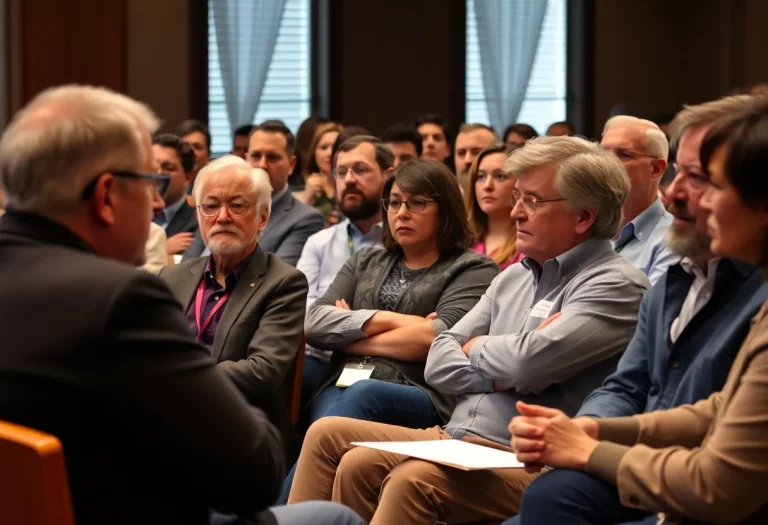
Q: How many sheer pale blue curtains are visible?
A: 2